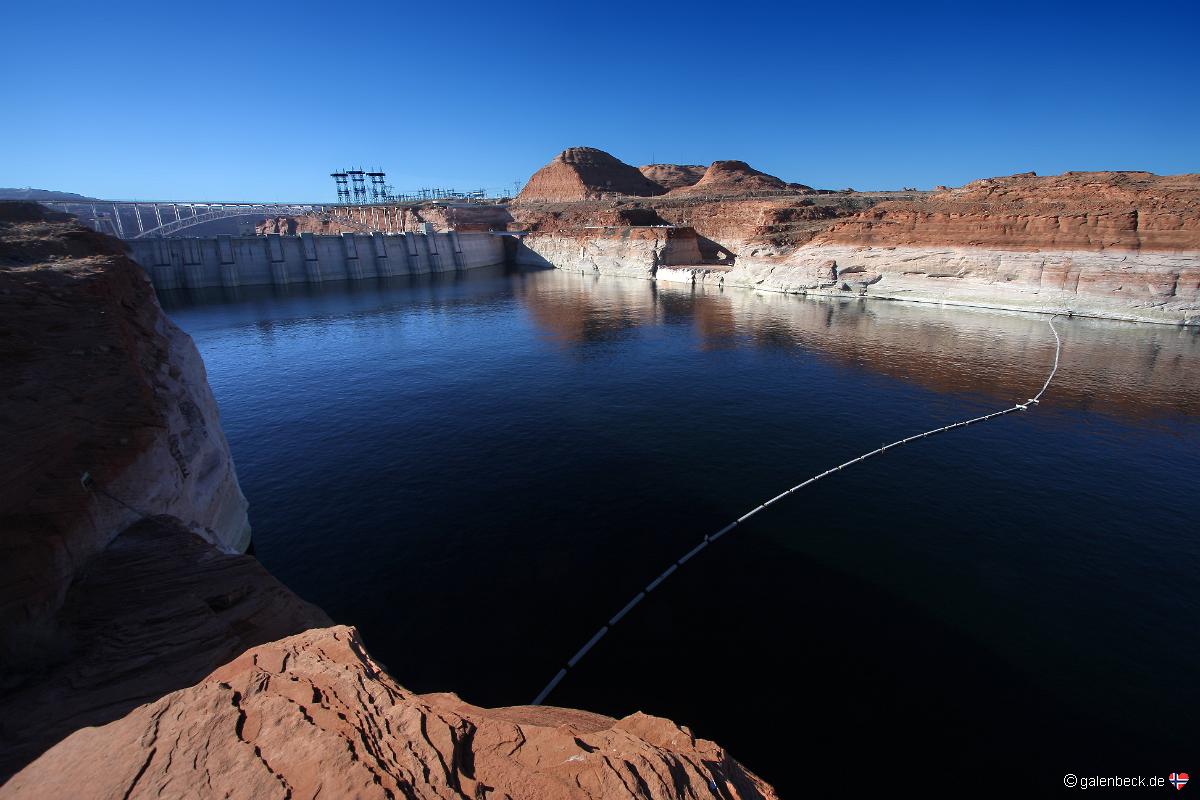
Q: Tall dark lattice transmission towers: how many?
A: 3